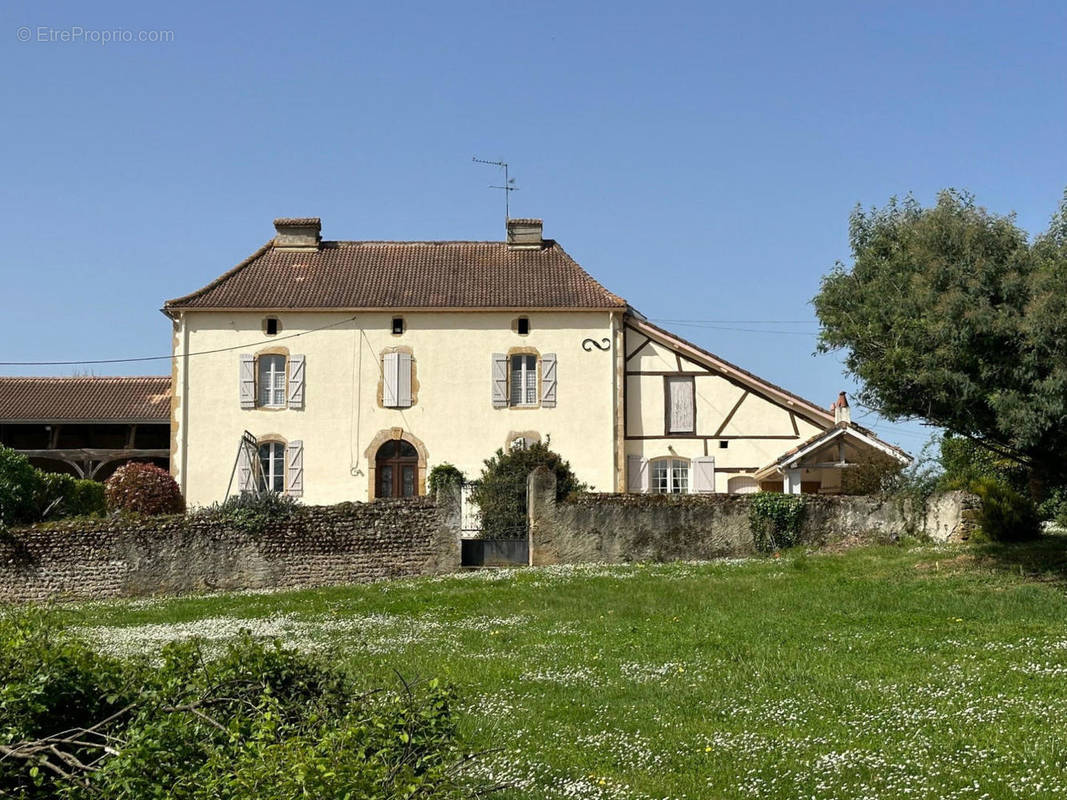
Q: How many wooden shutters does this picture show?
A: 11